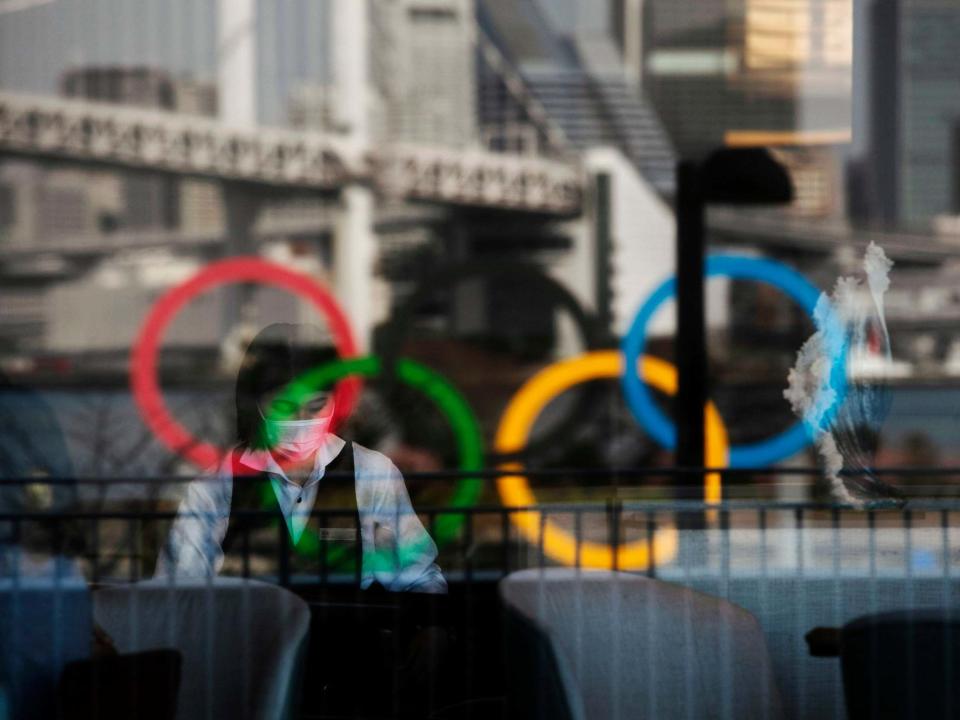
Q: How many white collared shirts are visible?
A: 1